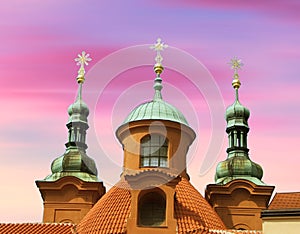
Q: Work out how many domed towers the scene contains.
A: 3